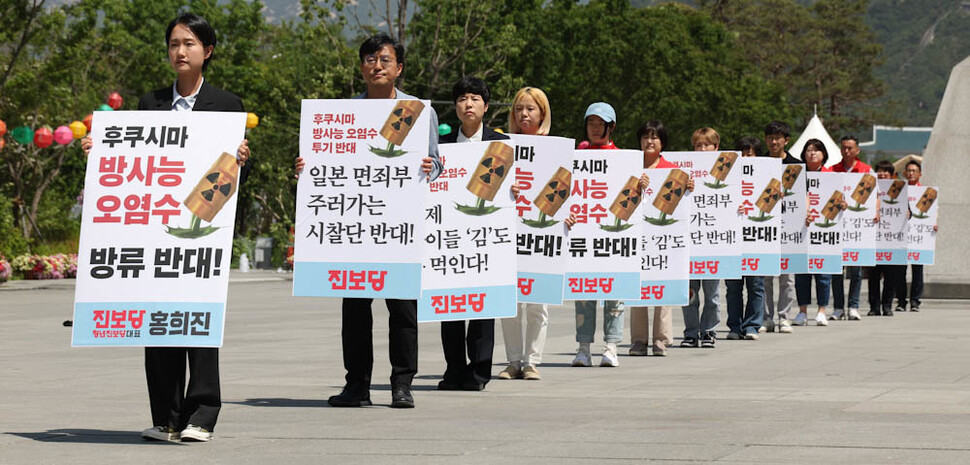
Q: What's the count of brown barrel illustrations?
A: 13